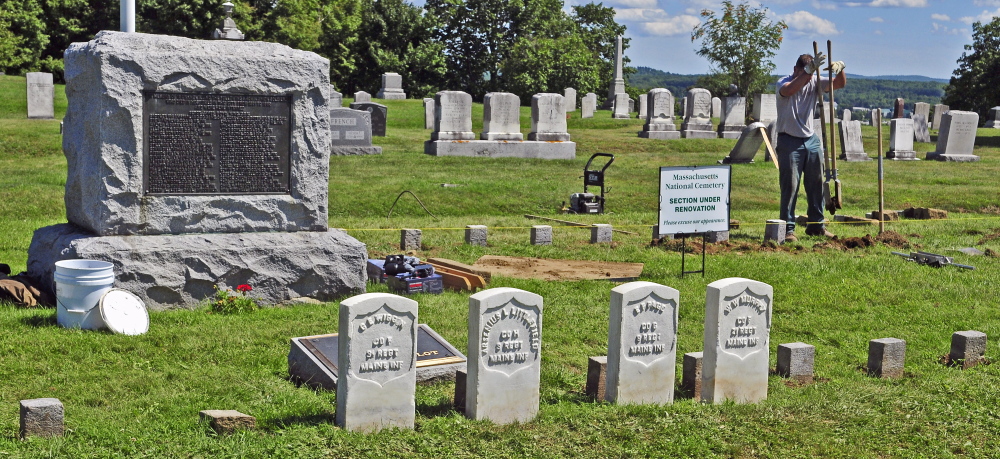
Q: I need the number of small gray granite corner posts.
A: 15